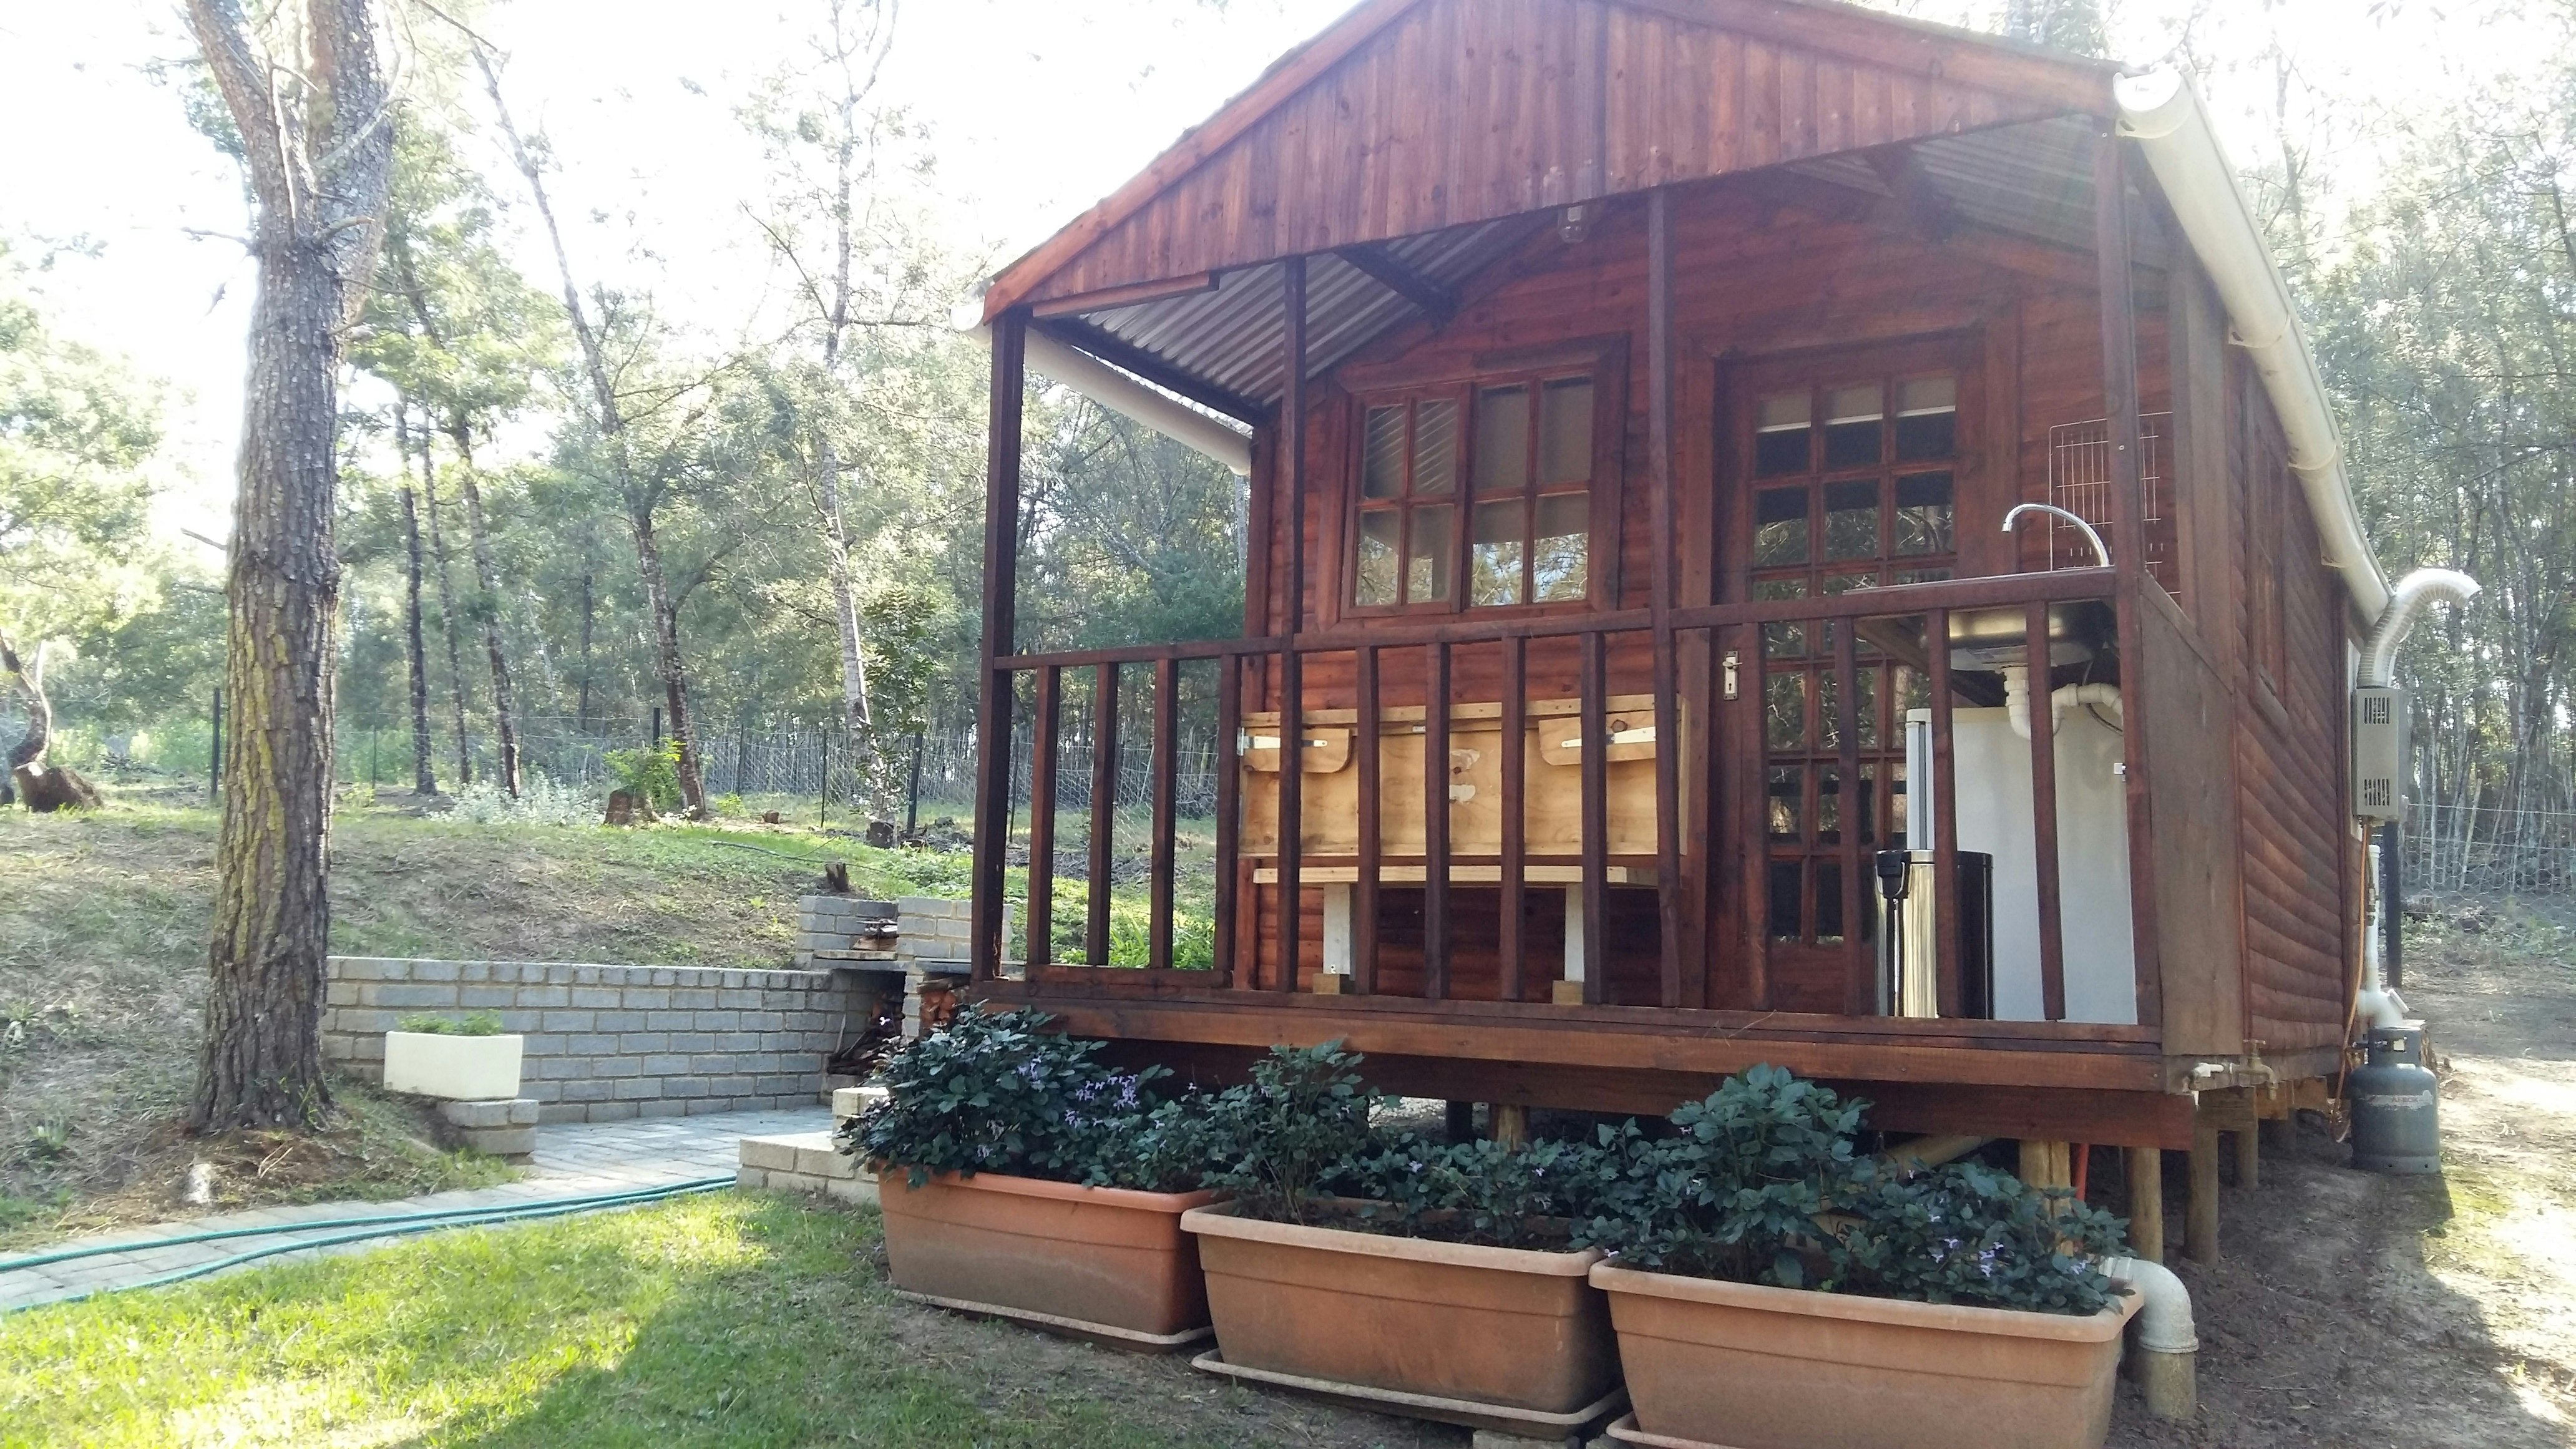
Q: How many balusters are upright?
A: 12